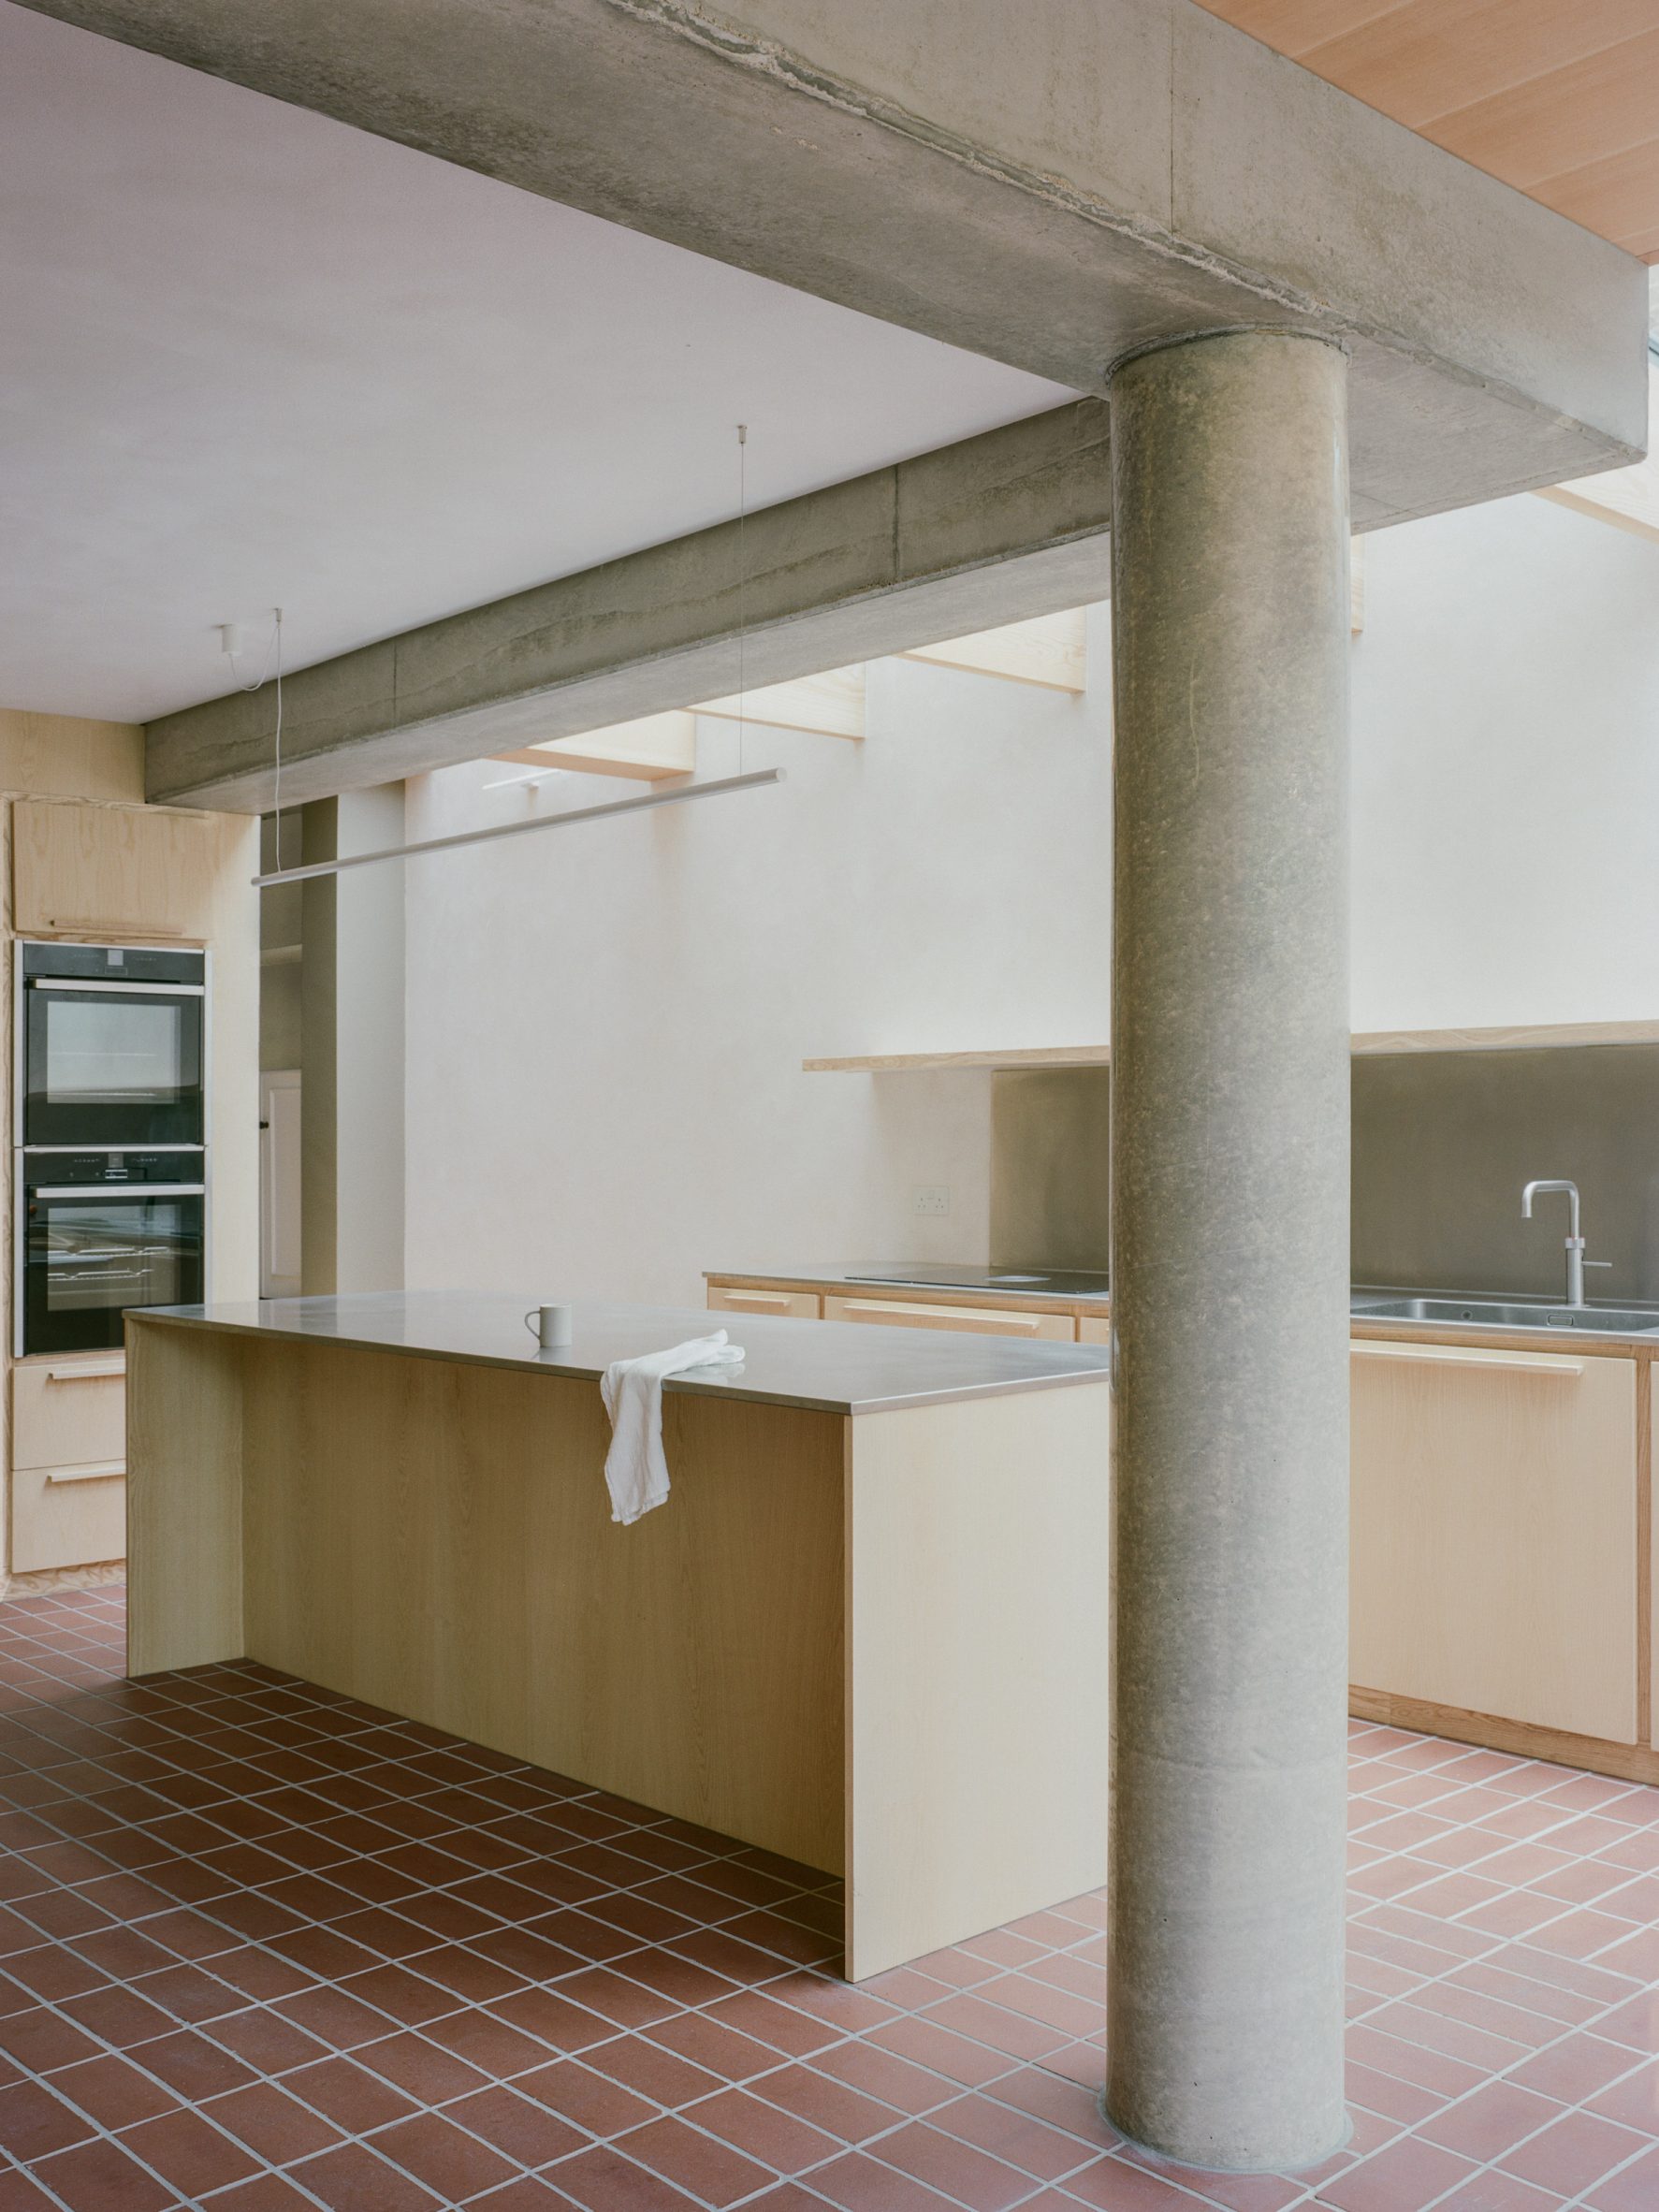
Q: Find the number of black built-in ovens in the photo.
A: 2